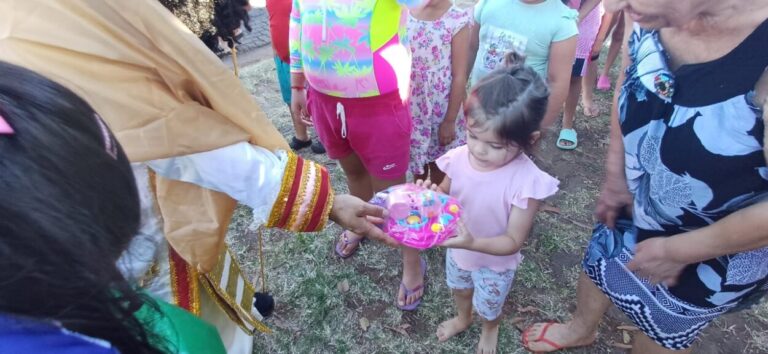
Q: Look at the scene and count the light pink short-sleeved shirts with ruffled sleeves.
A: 1